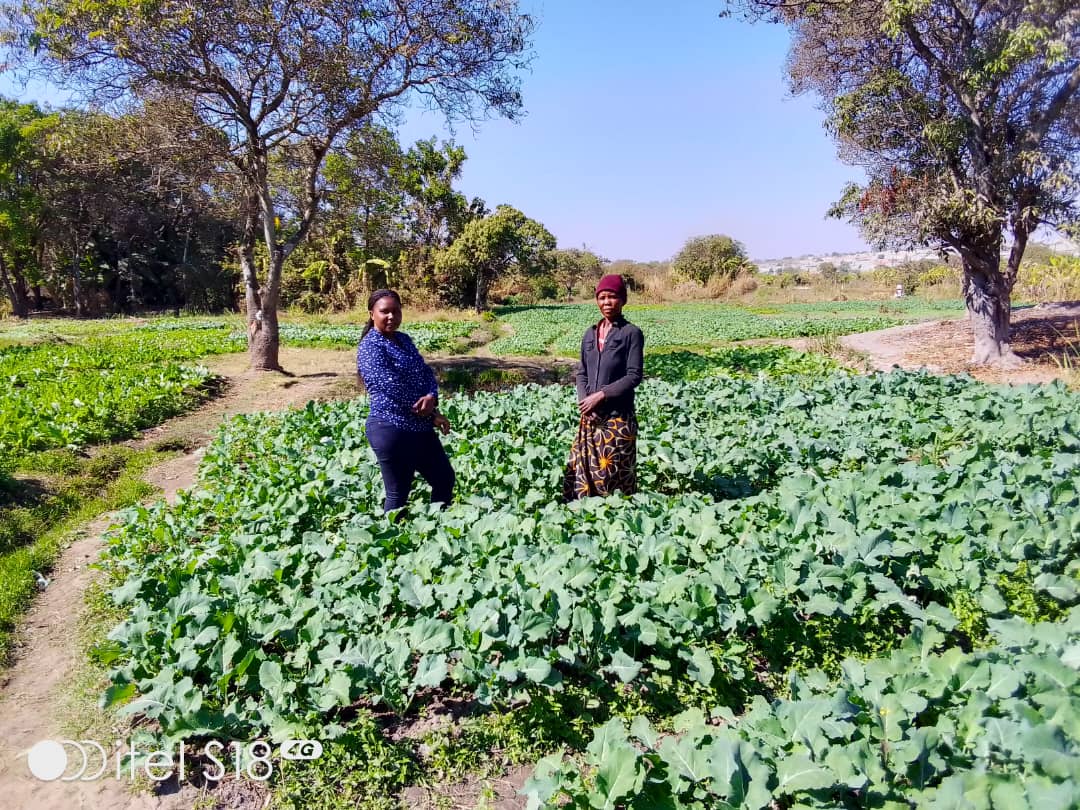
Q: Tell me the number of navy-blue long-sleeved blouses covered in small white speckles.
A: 1